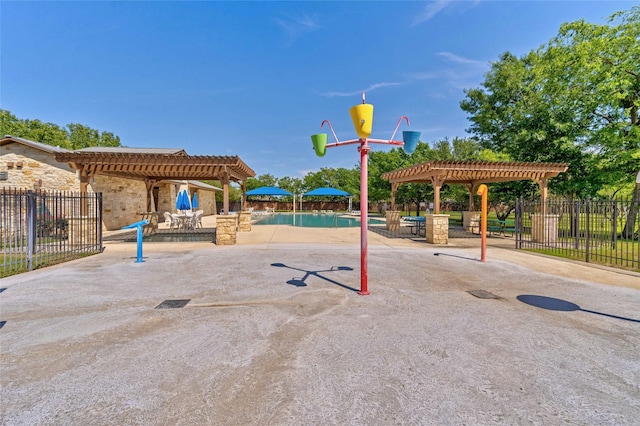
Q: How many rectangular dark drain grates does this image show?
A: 2